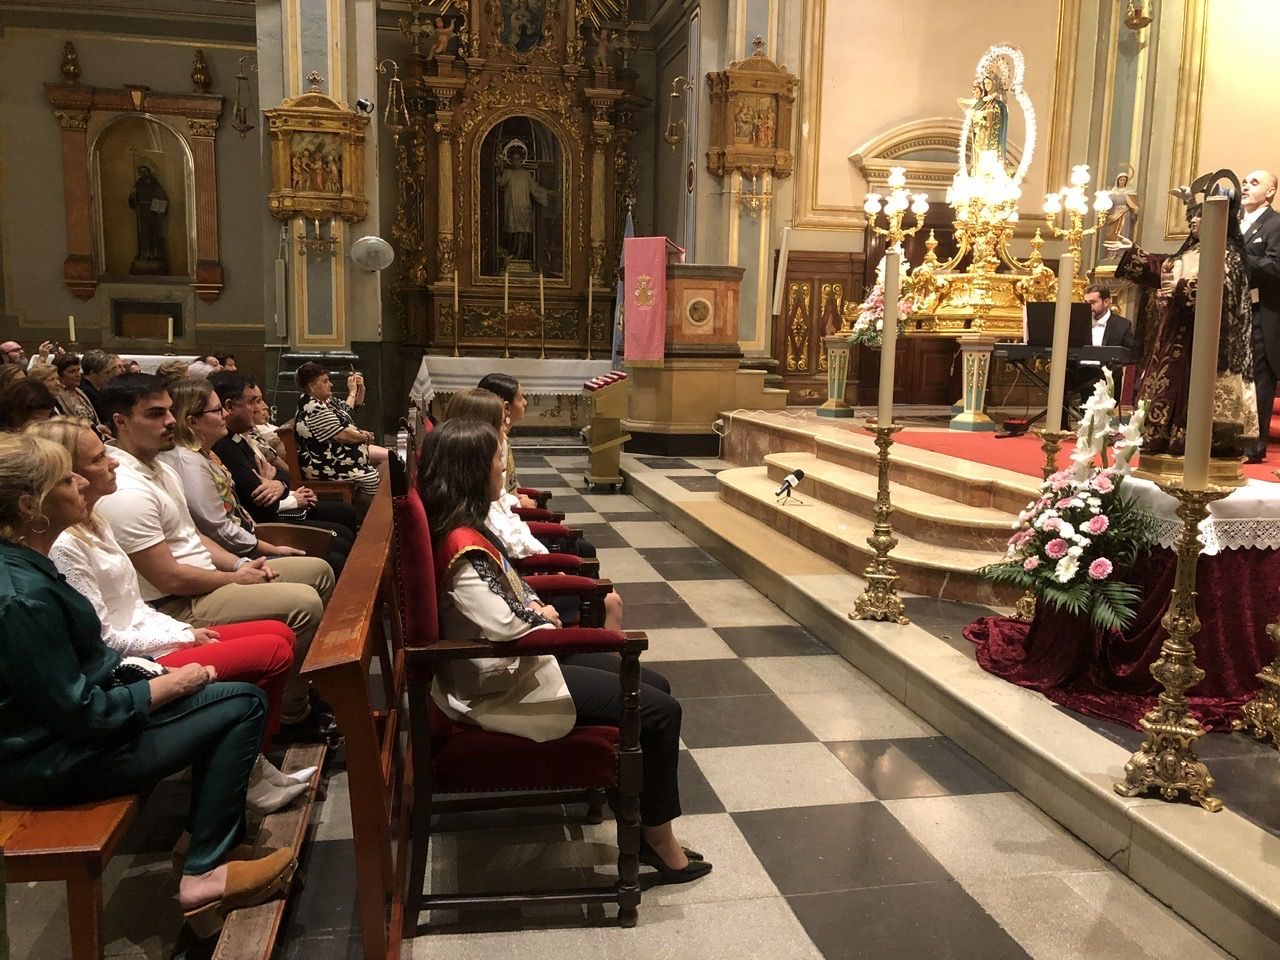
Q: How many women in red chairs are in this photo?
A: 3